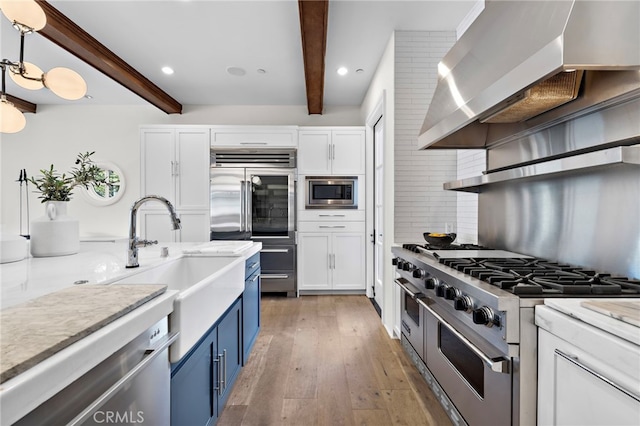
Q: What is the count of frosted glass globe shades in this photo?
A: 4